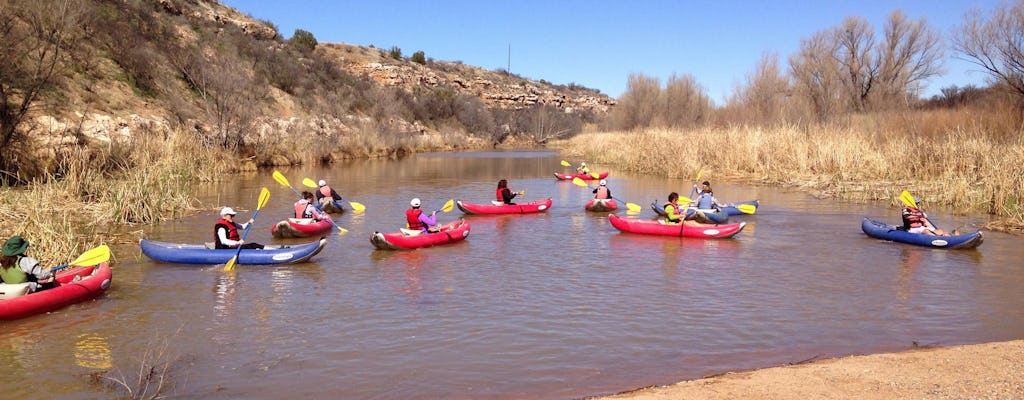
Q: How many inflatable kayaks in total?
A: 12